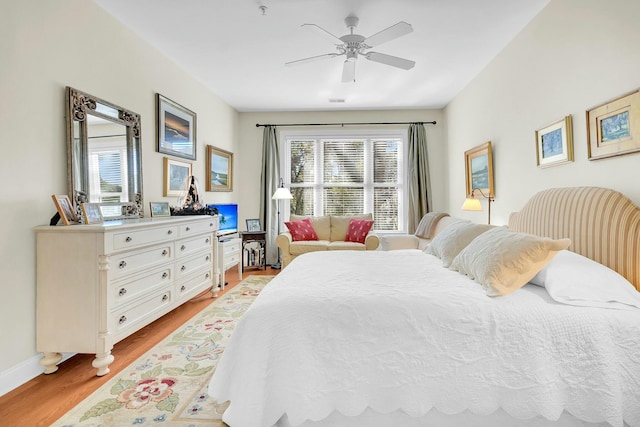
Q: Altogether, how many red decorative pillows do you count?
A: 2